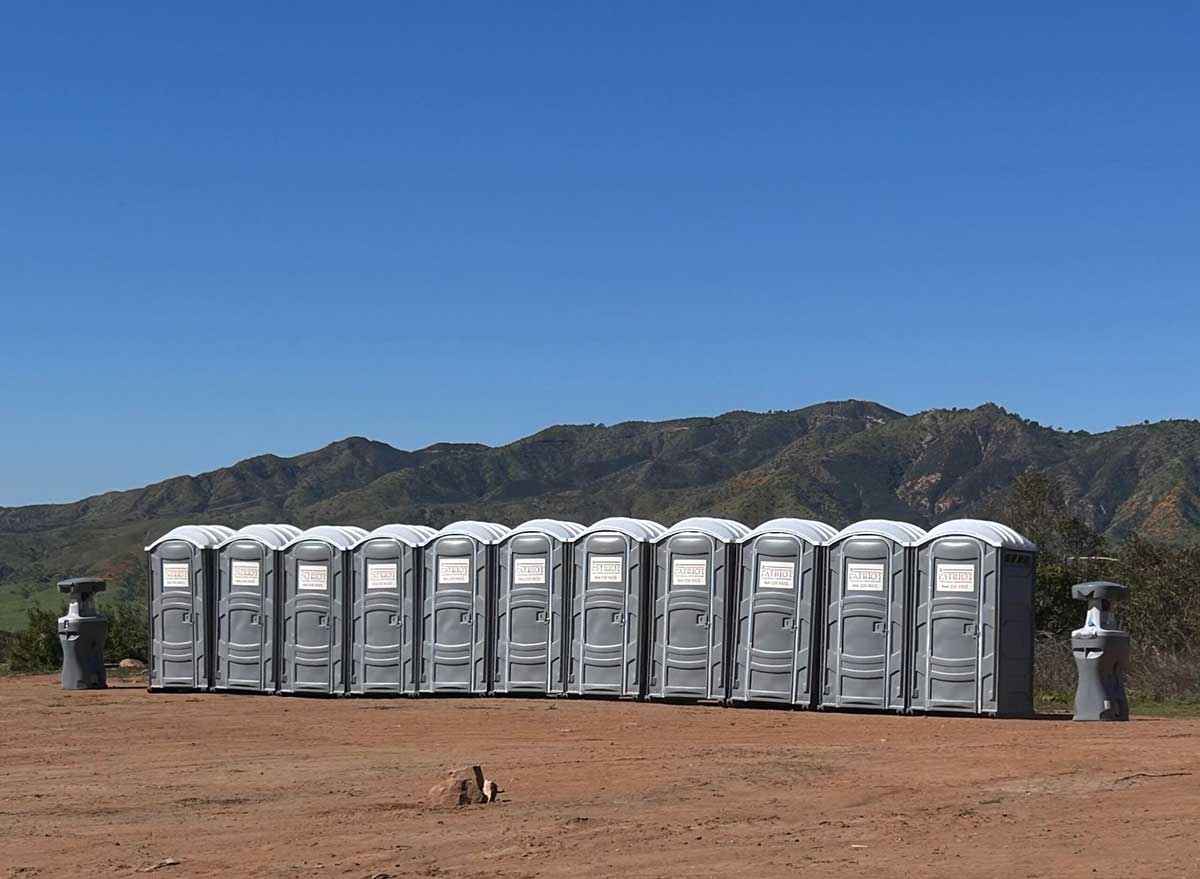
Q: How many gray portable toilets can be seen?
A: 11